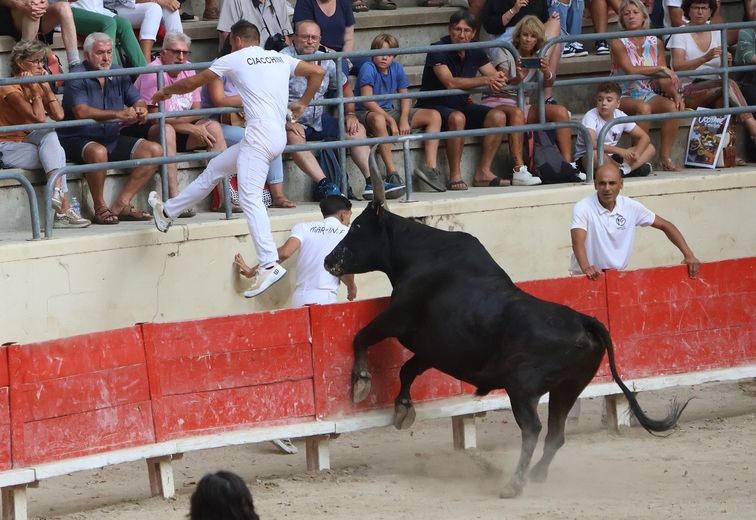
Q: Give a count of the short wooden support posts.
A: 5